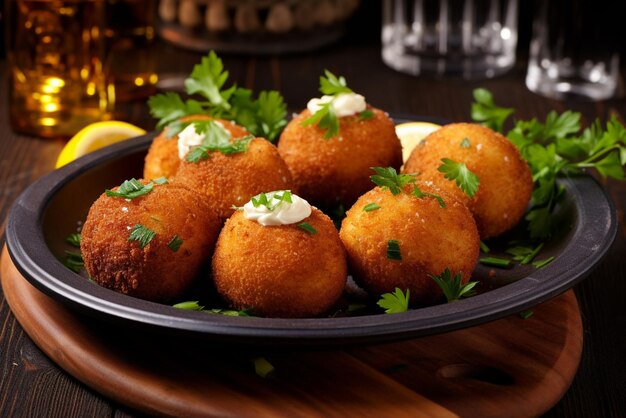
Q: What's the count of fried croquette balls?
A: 7